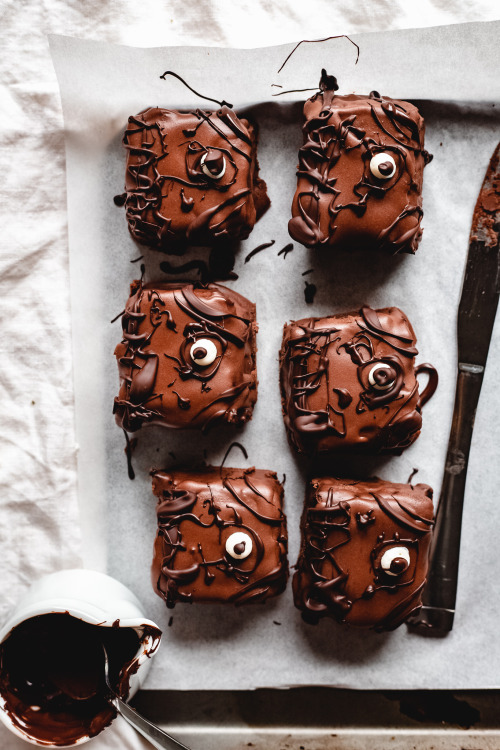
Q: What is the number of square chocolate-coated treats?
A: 6